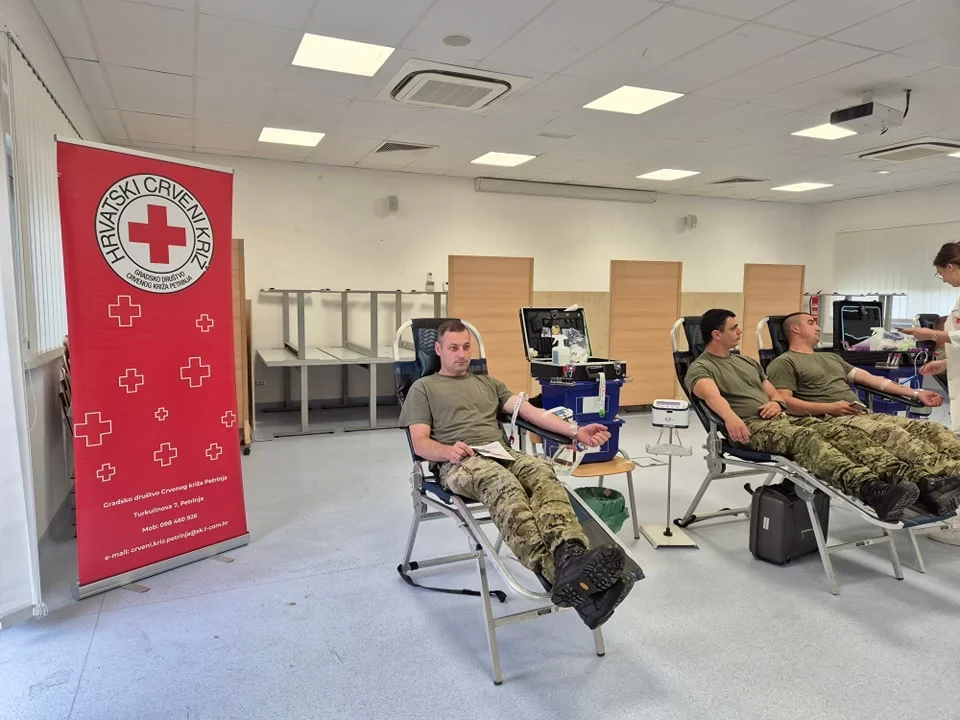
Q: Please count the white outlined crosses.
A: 10